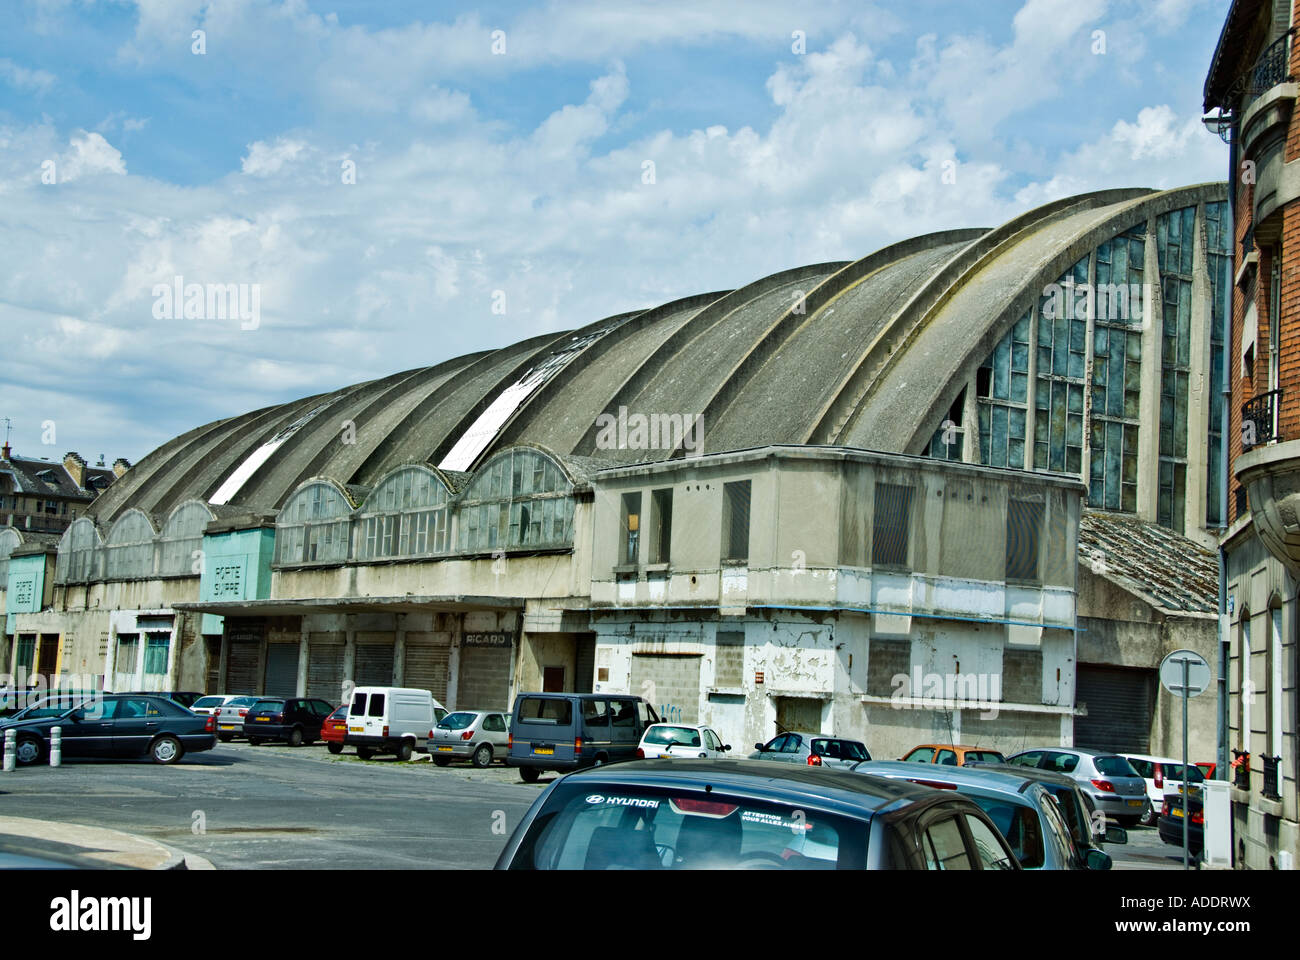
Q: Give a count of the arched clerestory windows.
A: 7